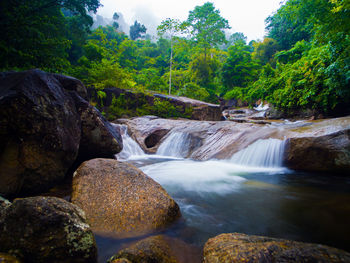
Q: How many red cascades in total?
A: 0